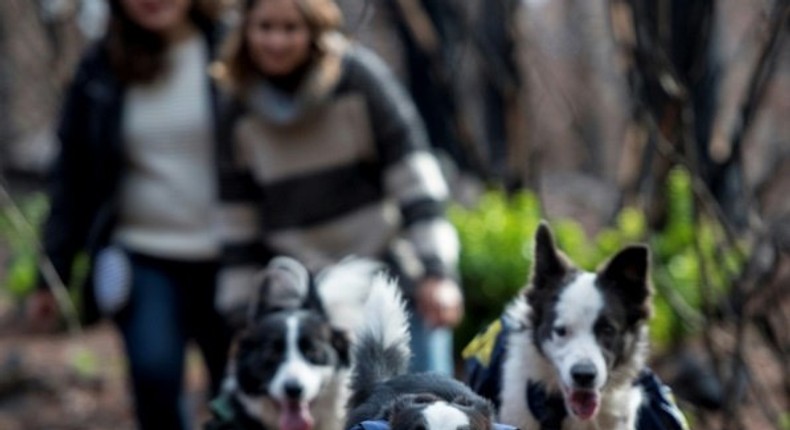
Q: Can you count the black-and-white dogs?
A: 3